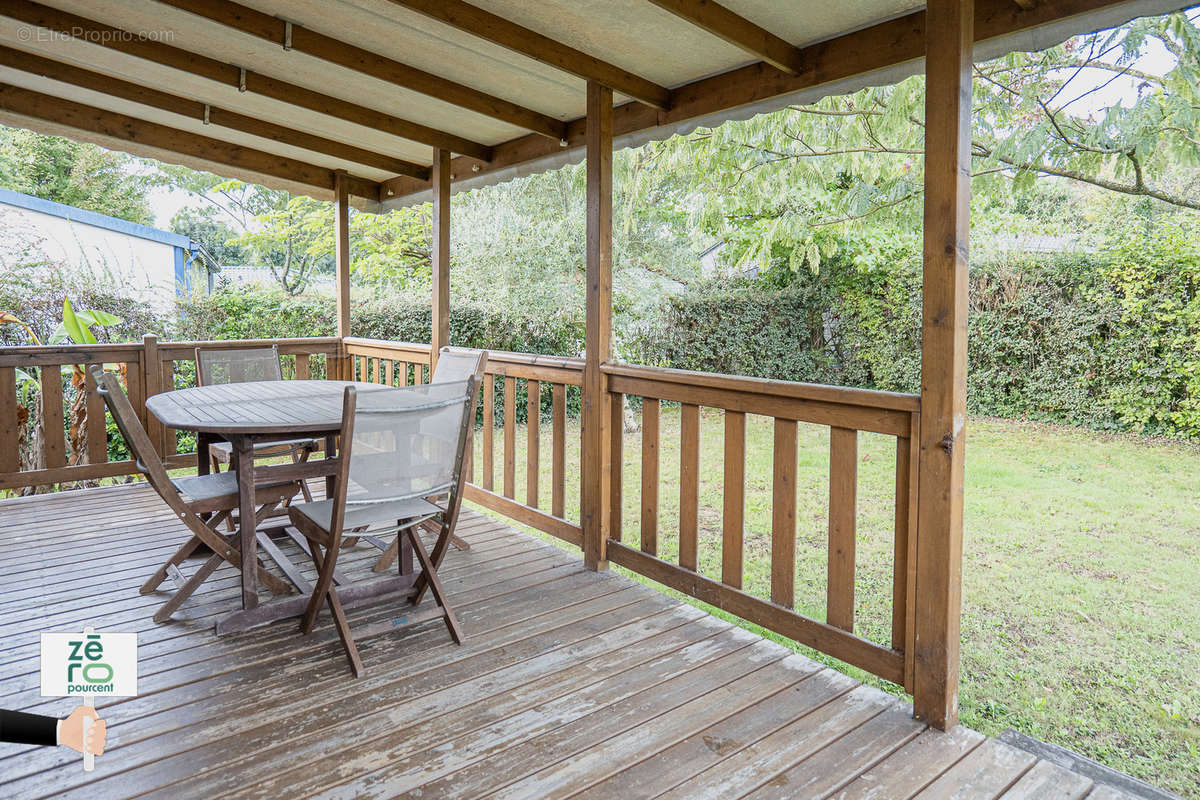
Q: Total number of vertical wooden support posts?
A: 4